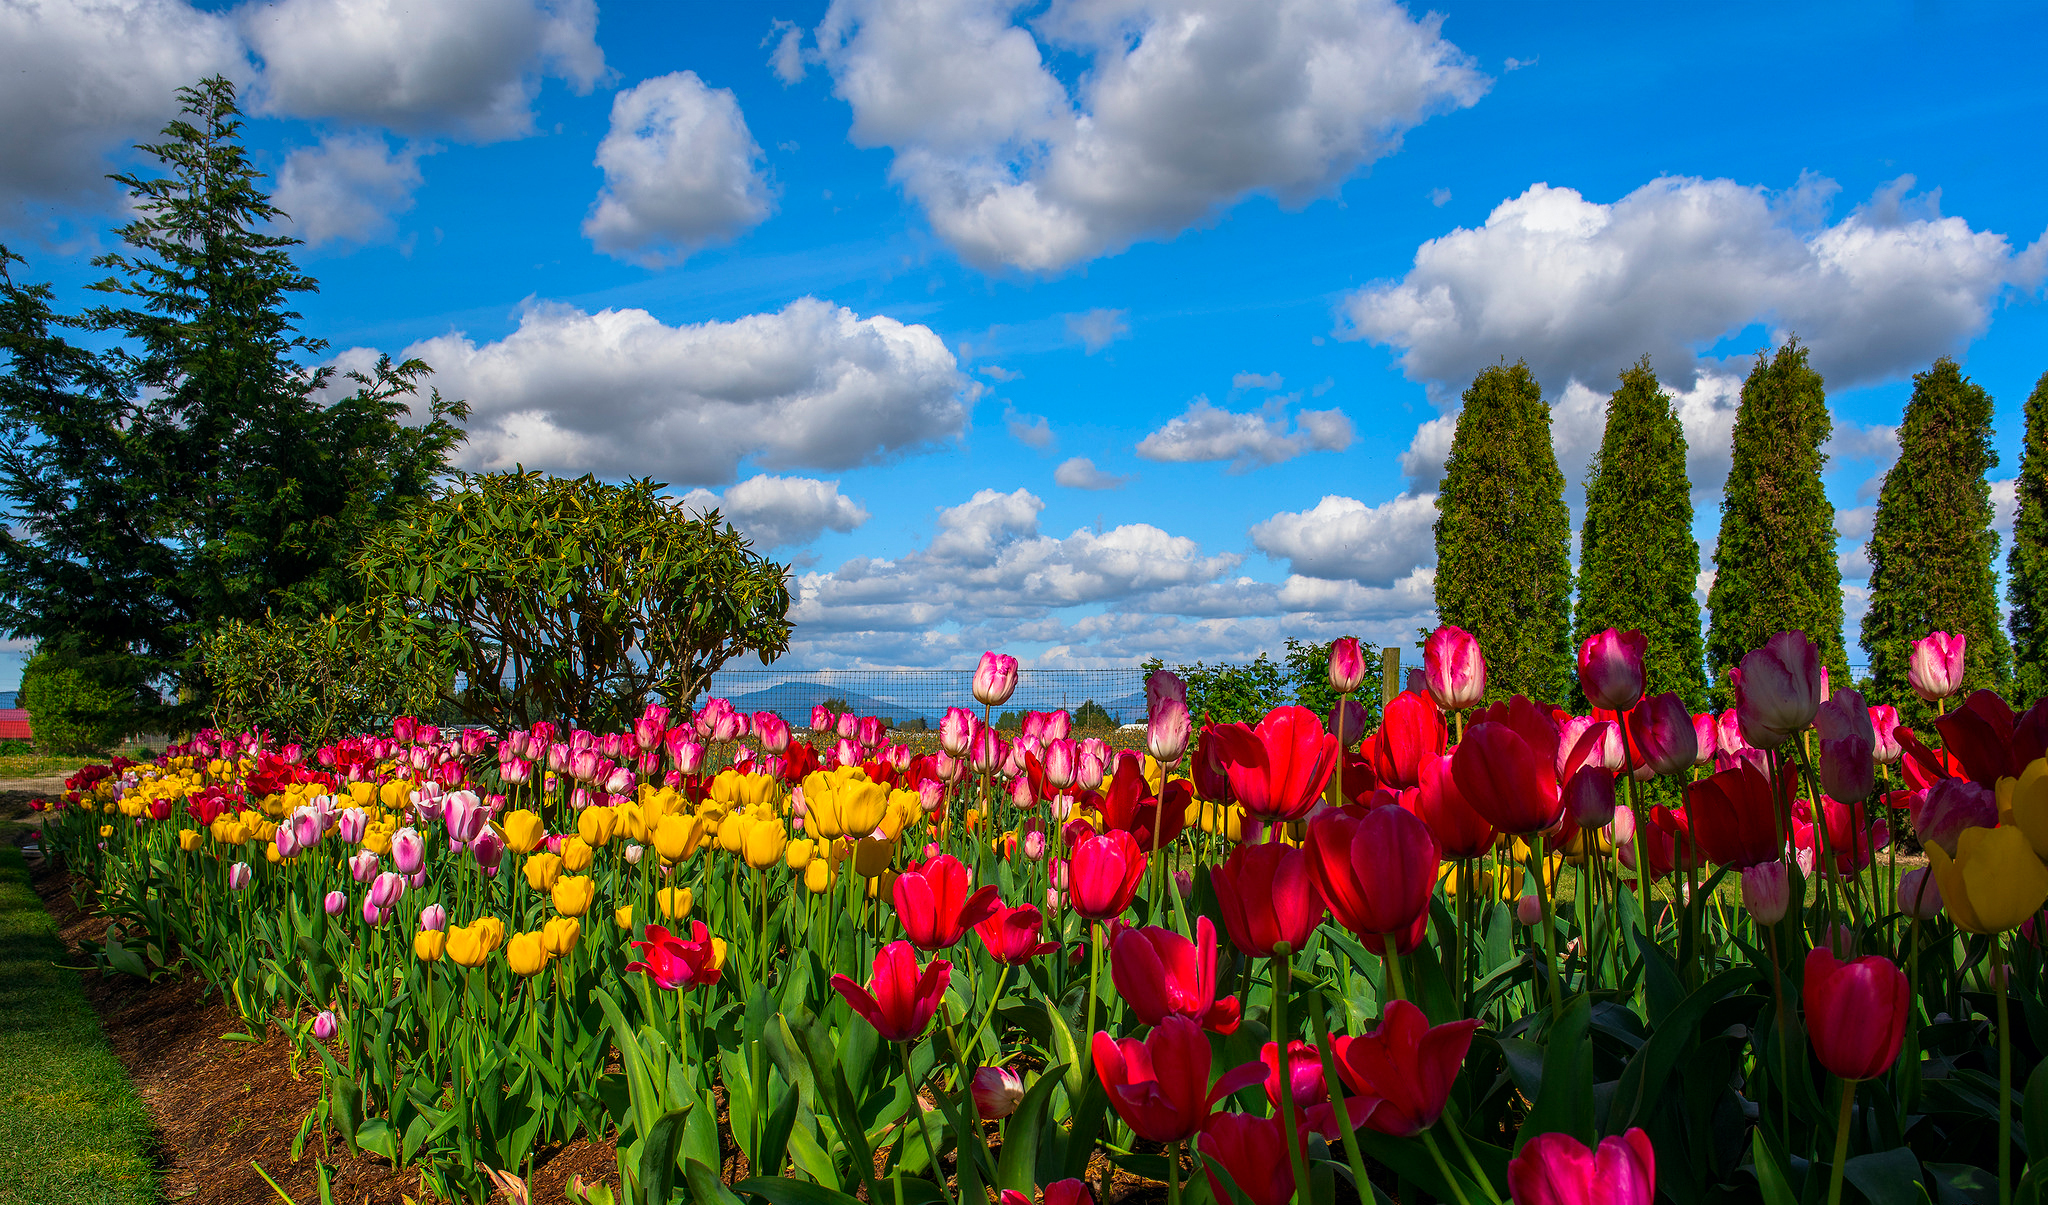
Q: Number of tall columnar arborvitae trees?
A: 5